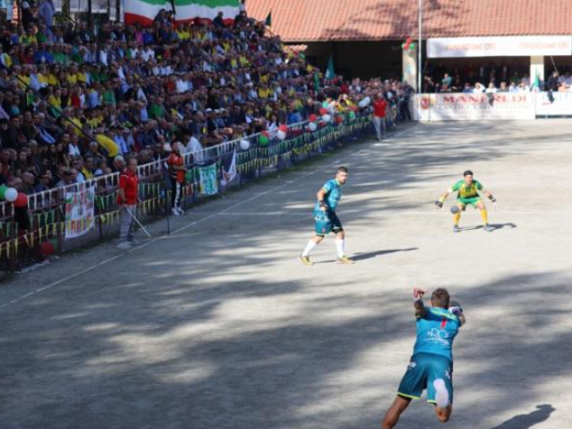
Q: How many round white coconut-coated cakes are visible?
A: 0